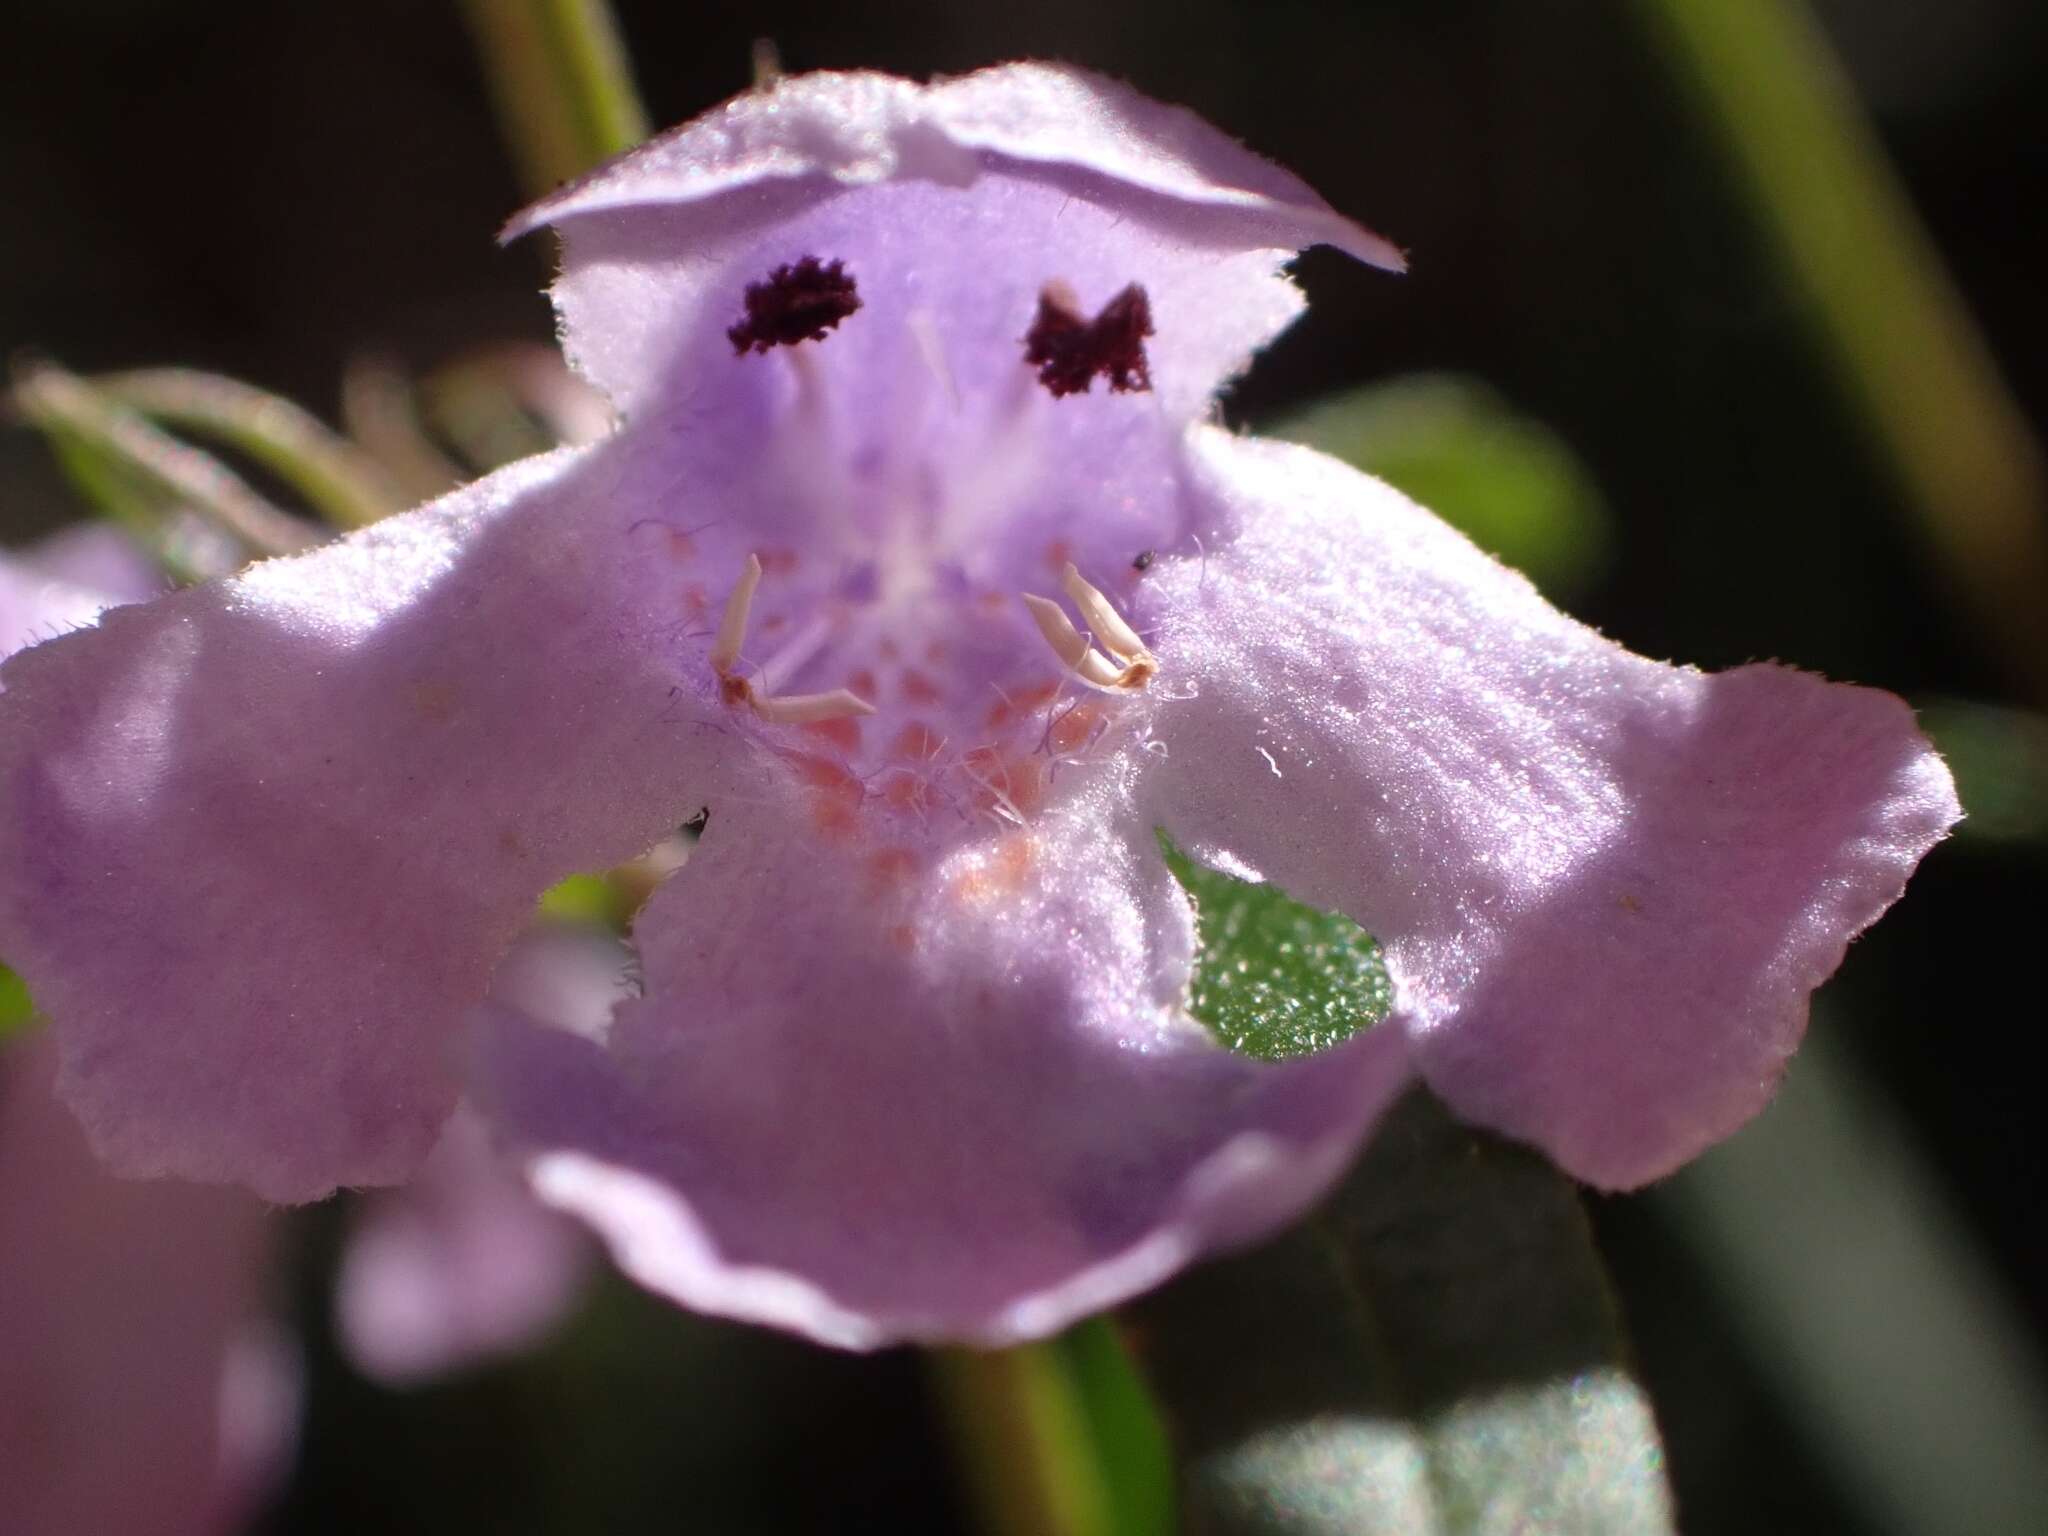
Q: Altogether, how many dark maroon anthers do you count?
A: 2